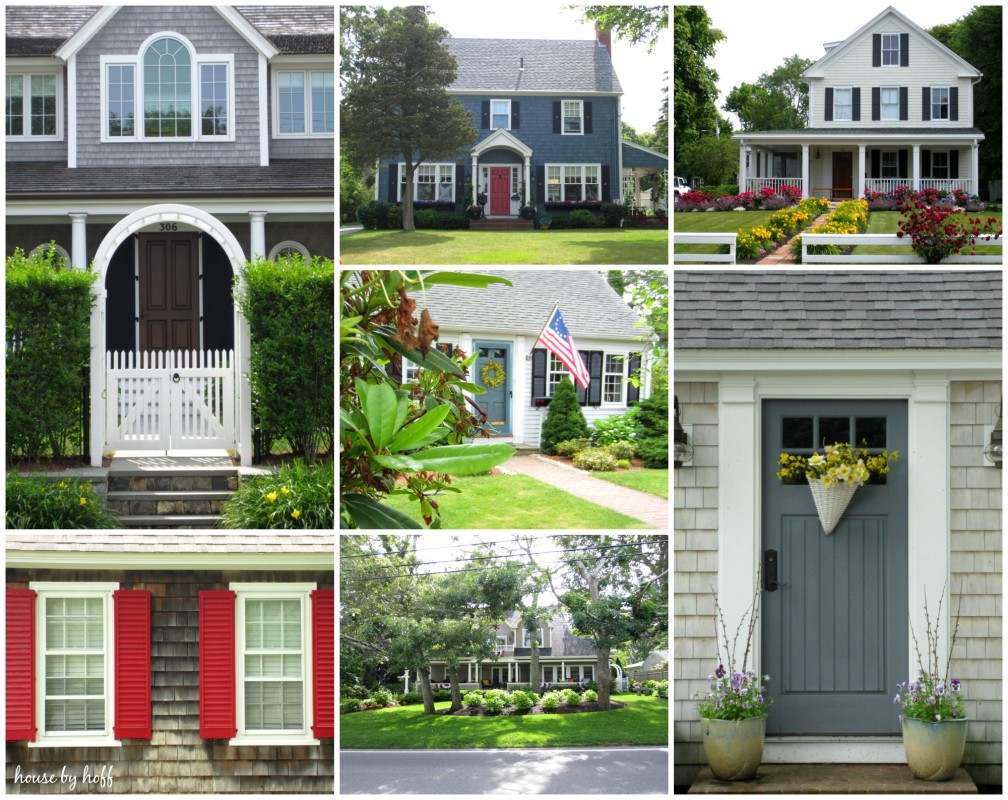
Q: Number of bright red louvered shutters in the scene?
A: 4